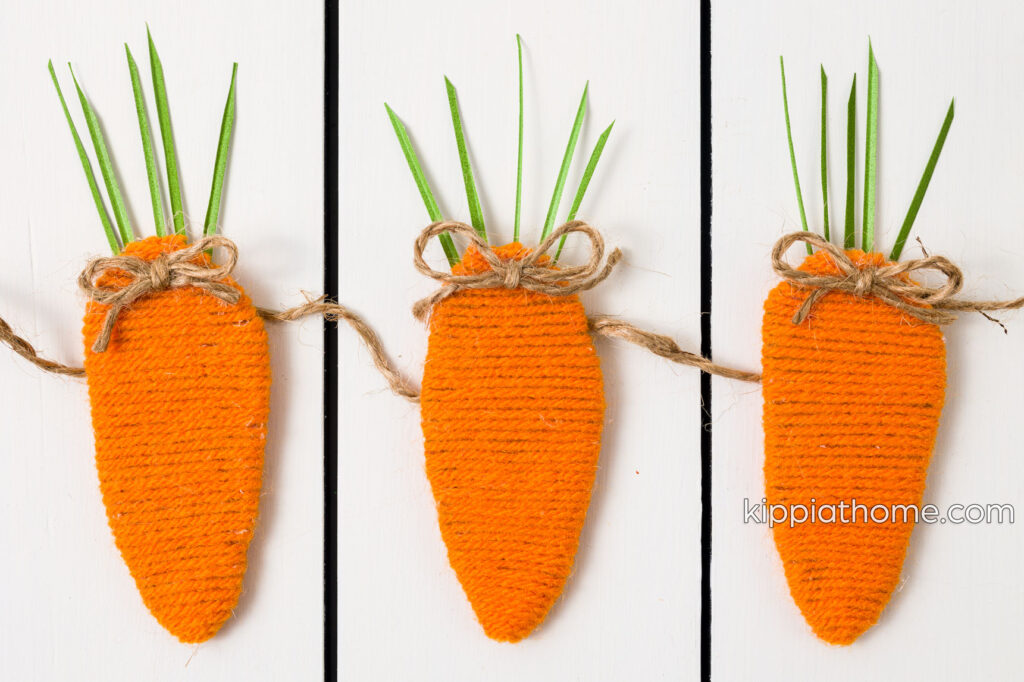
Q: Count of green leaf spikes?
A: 15